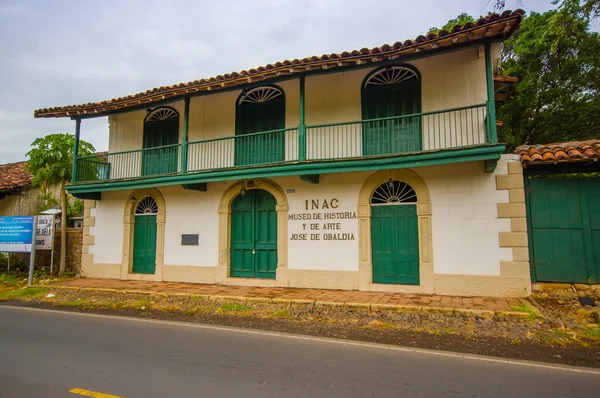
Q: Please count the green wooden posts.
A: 4